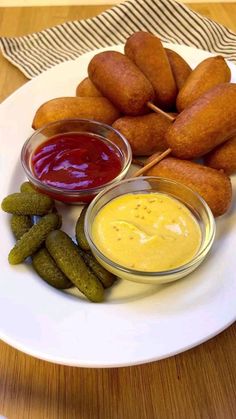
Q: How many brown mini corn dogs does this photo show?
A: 10